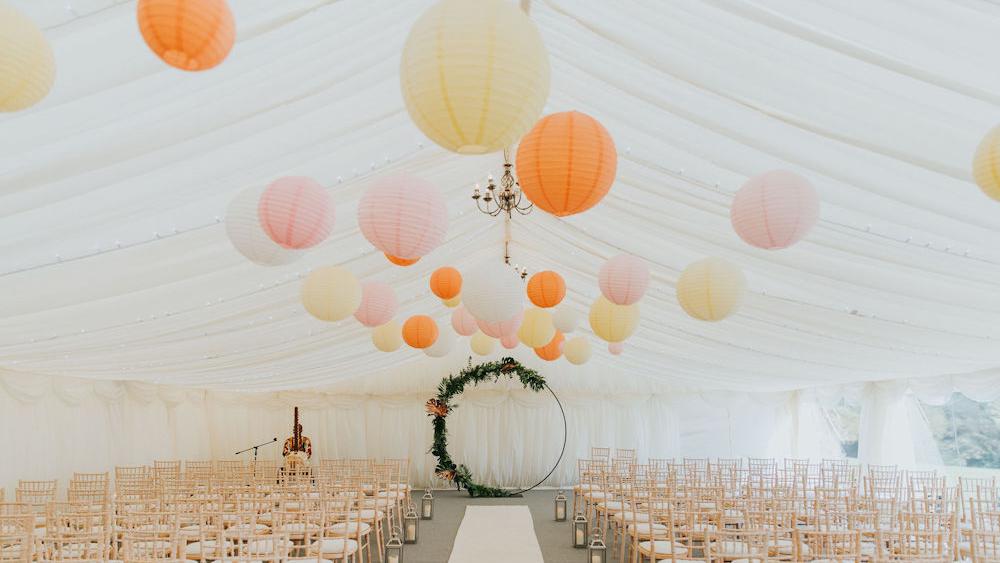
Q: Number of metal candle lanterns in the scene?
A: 6